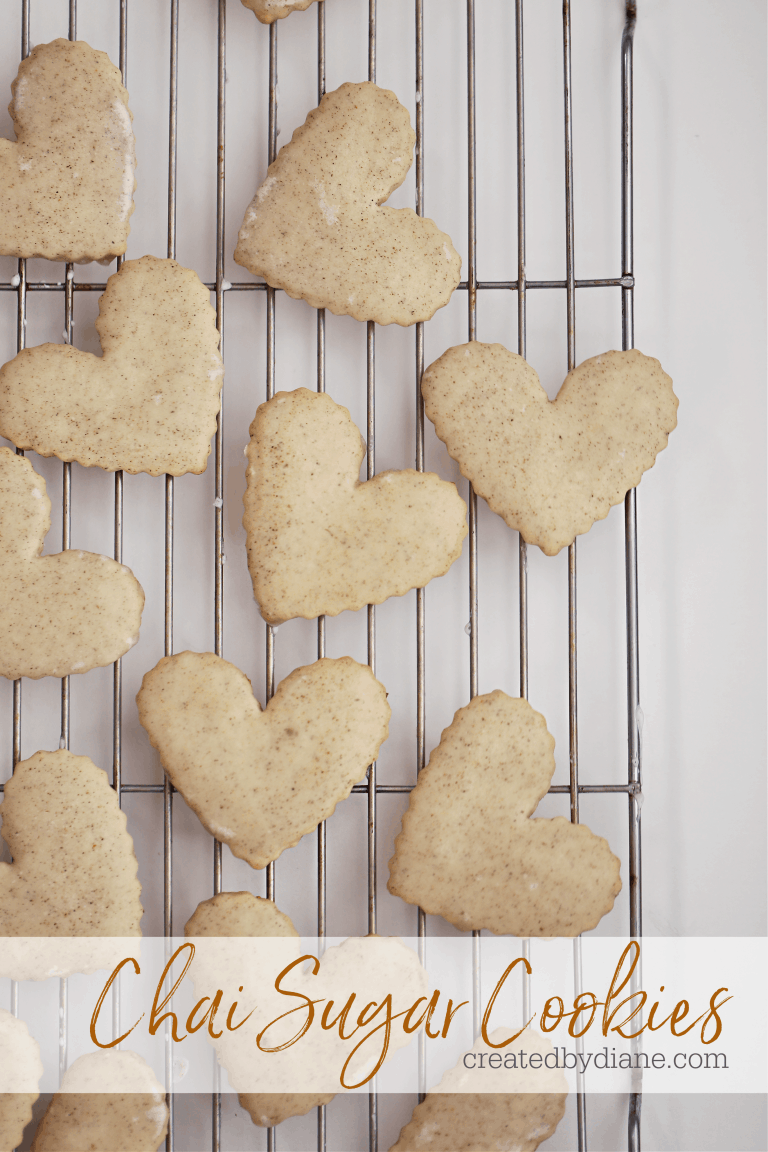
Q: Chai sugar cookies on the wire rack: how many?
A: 14